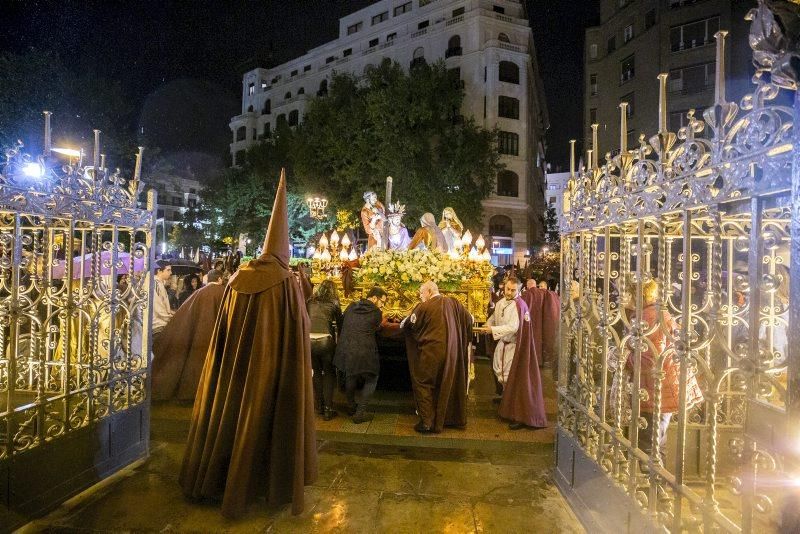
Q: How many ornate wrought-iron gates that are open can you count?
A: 2